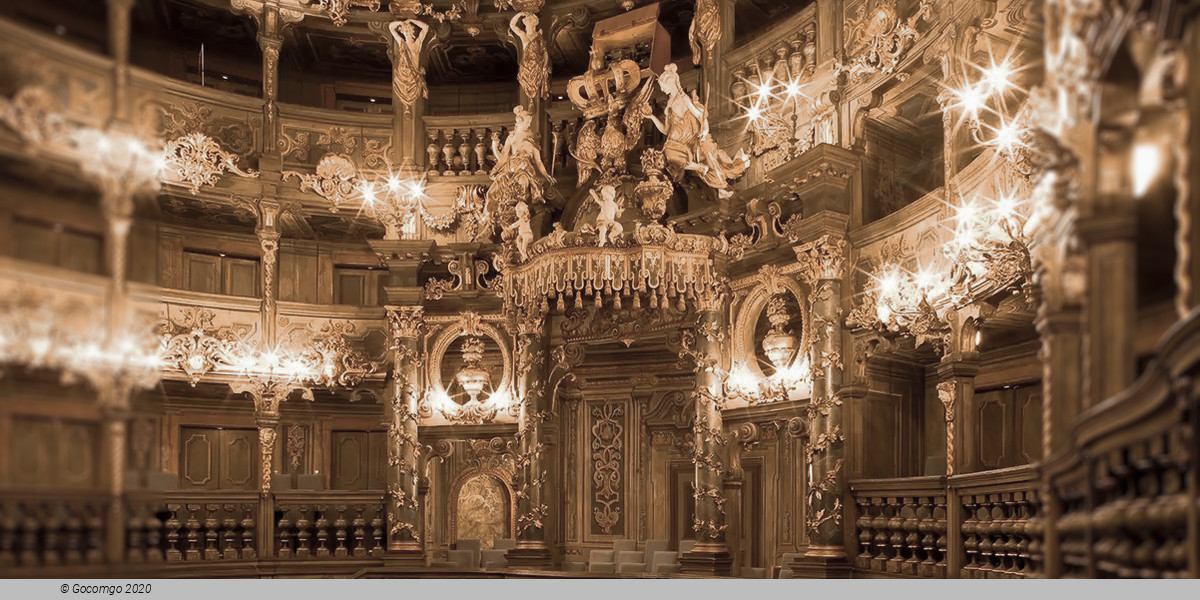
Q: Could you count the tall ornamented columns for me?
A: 4